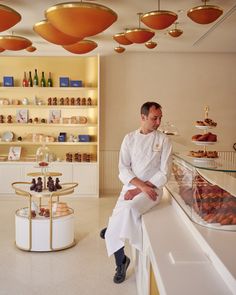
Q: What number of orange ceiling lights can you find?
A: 14